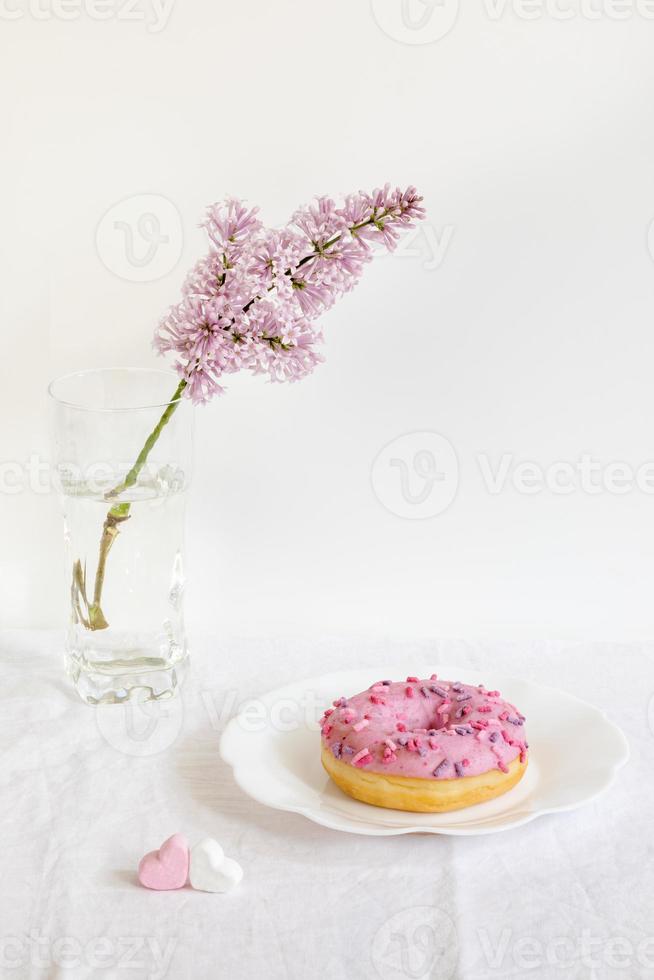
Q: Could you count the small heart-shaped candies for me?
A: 2